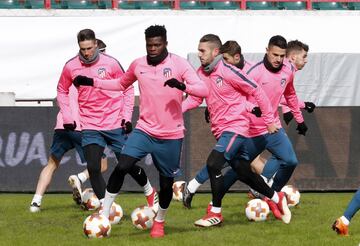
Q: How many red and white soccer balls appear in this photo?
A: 7